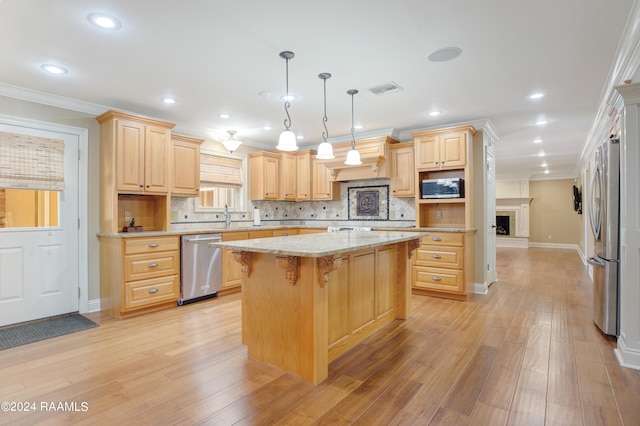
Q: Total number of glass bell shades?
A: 3